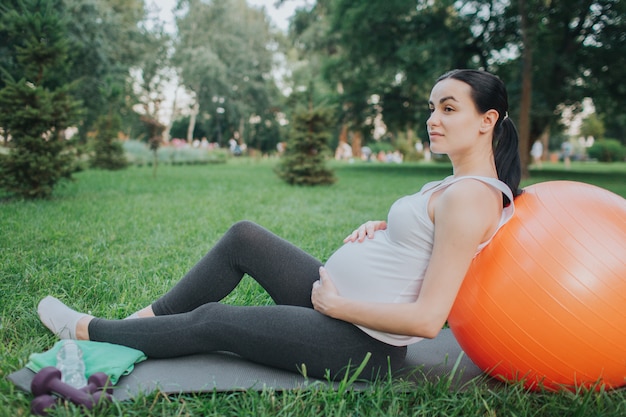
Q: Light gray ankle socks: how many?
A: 2